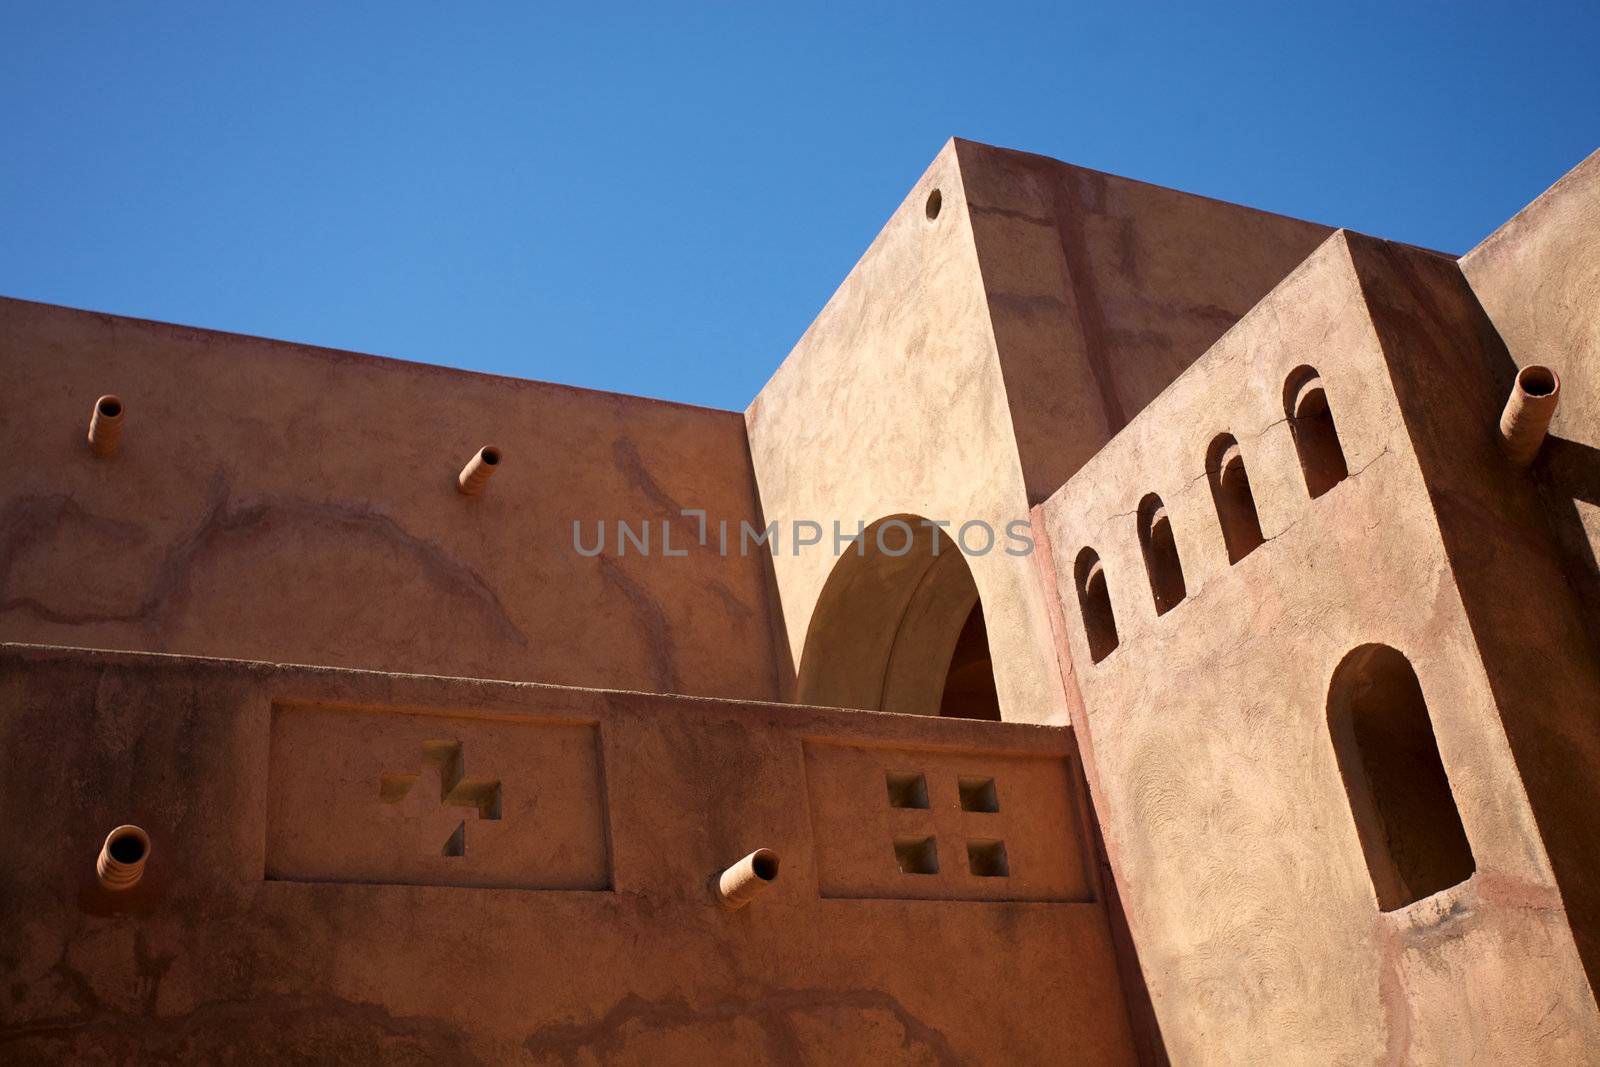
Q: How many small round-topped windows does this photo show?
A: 4